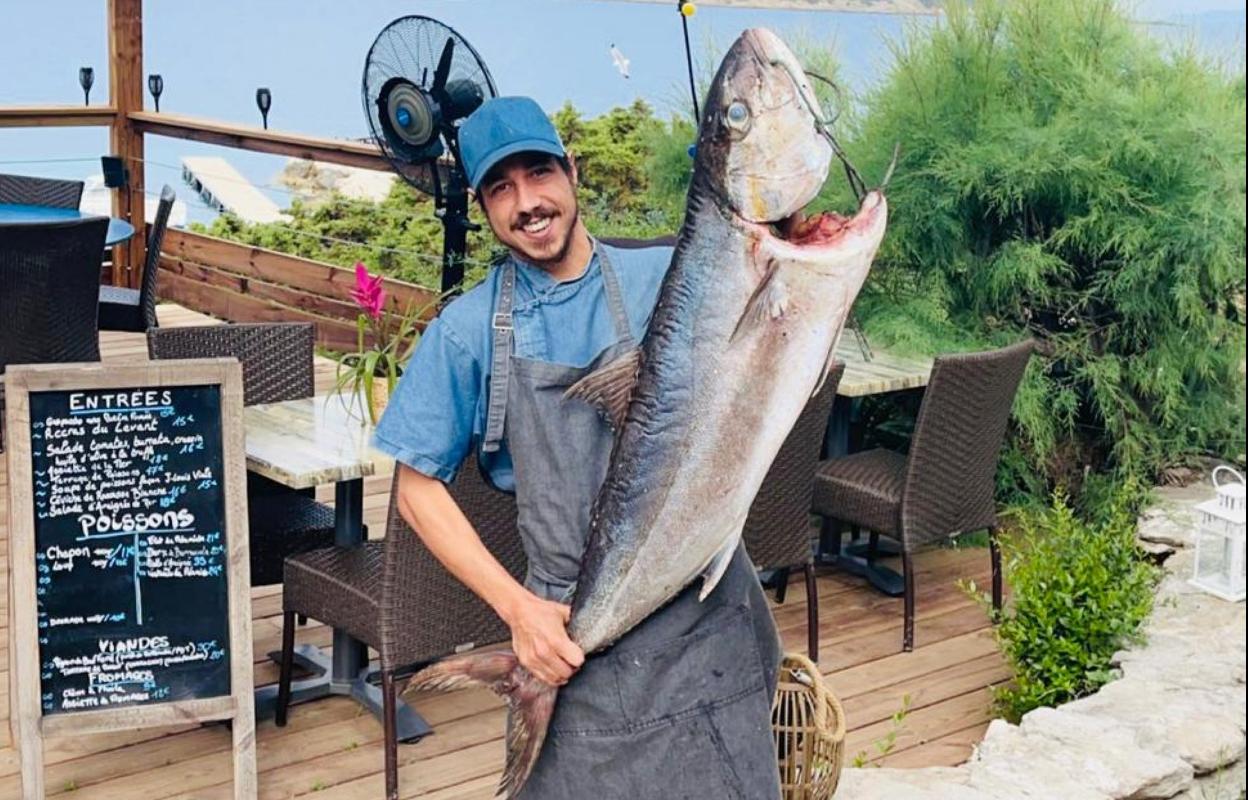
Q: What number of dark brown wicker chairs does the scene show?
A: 7